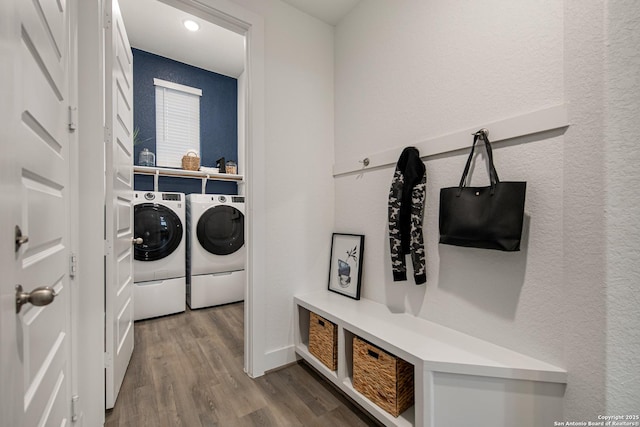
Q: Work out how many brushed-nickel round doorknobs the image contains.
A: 2